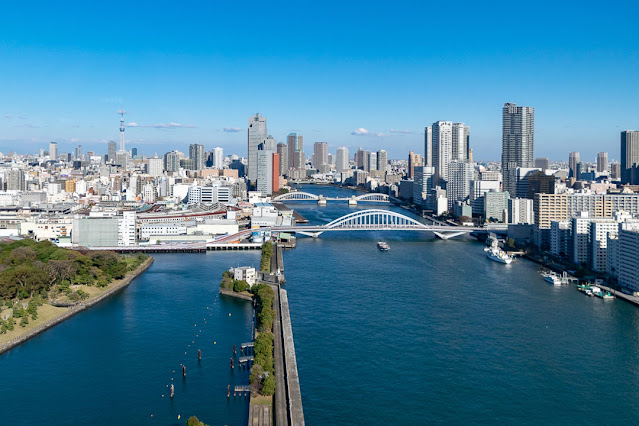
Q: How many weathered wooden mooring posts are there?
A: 6